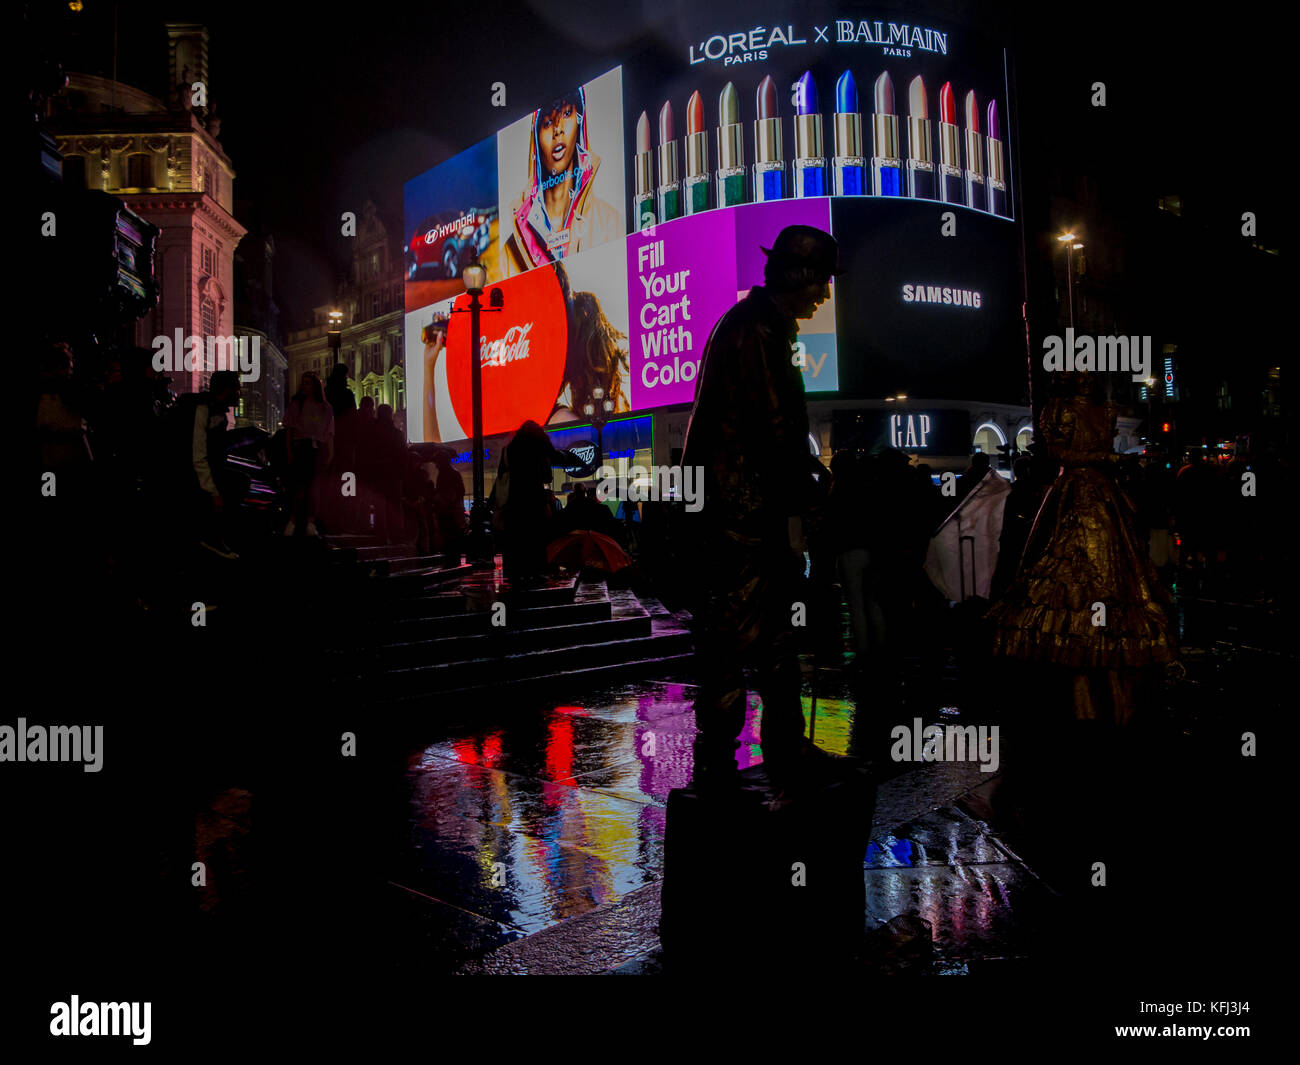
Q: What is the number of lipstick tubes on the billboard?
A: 12